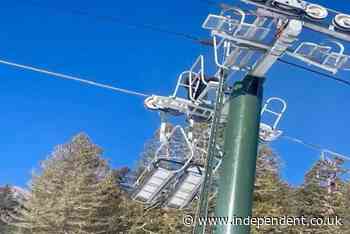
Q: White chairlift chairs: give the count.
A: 2